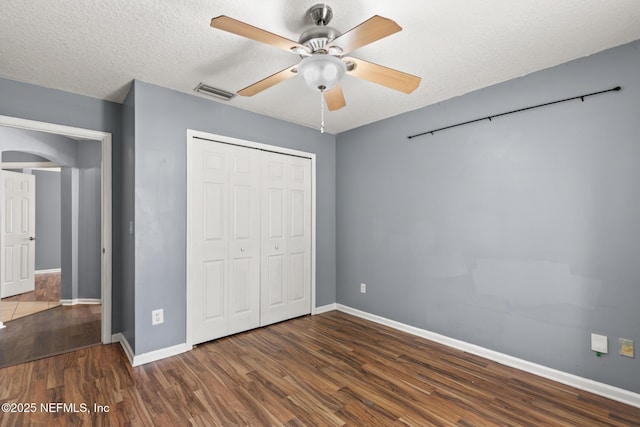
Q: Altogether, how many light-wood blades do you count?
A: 5